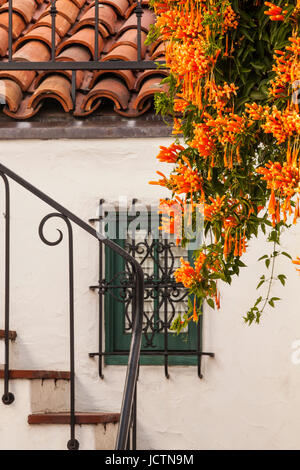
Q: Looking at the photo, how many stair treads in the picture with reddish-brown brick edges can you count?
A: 3